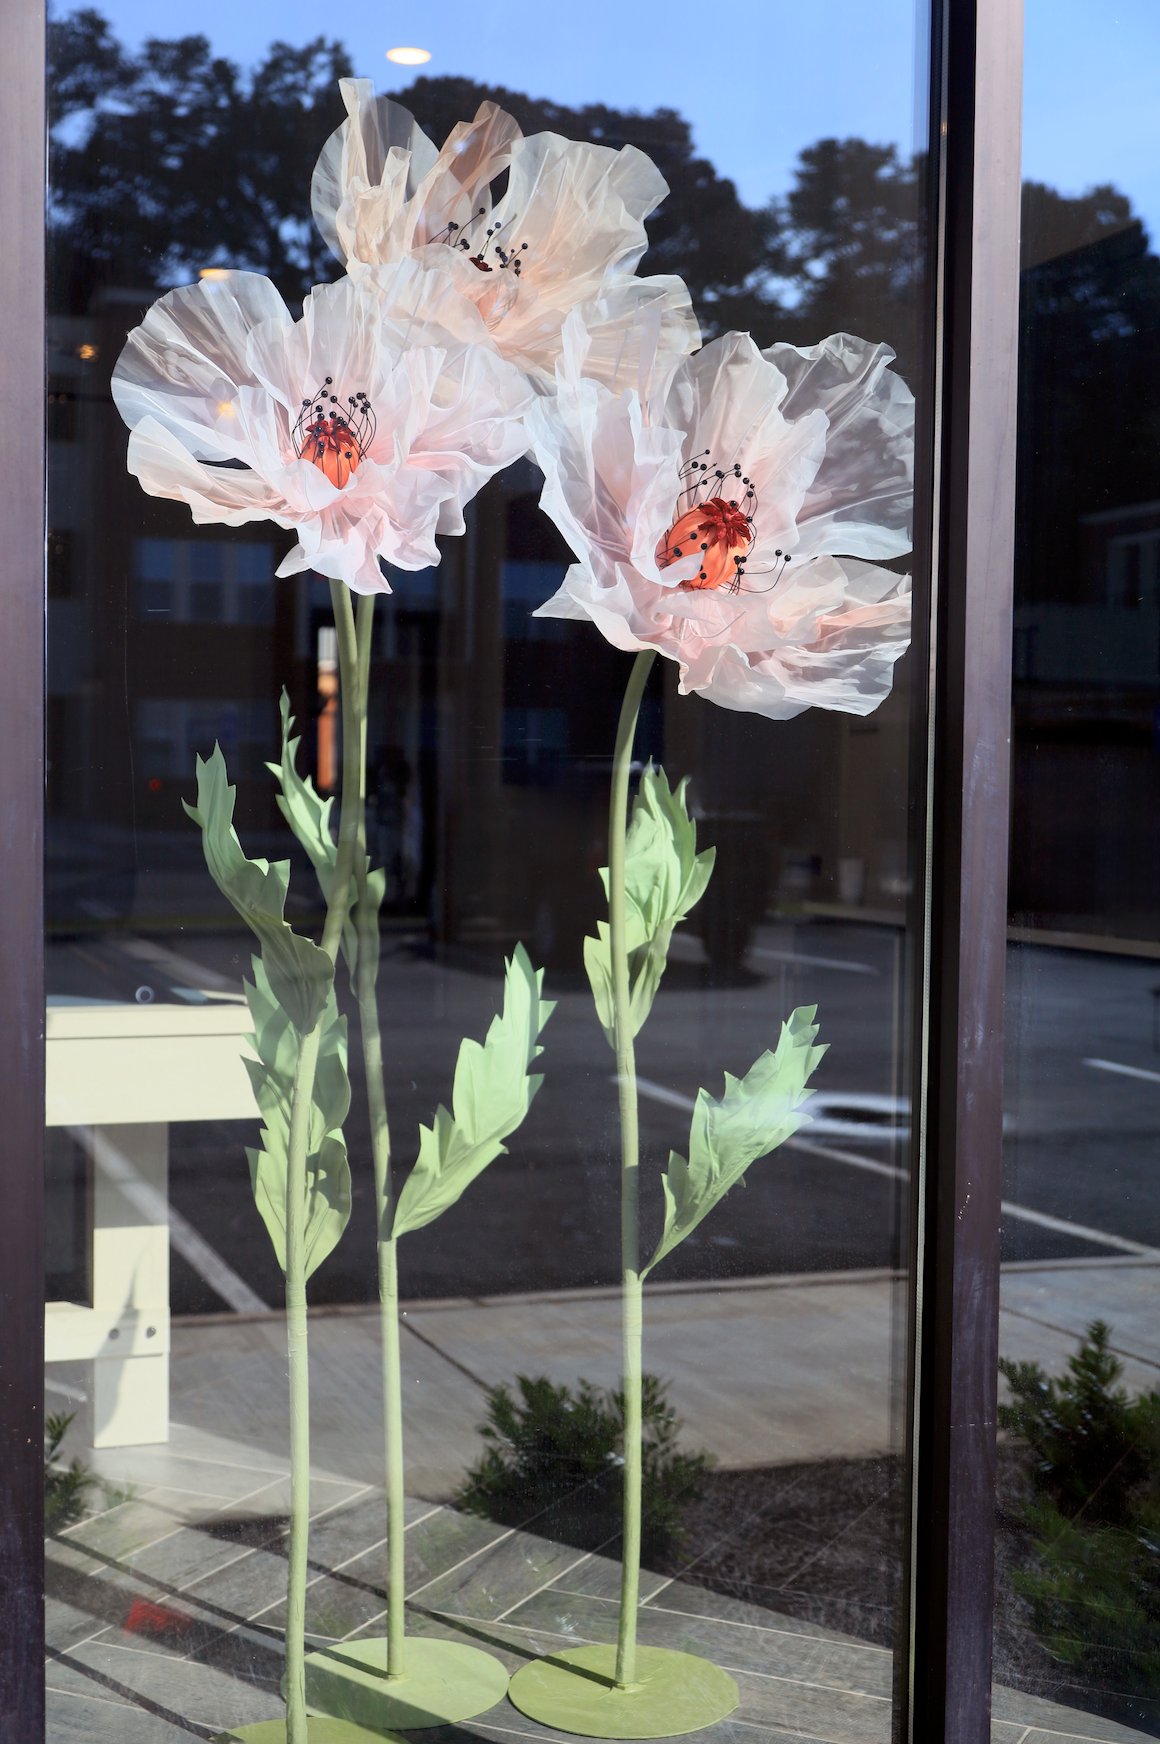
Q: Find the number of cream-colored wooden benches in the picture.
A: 1